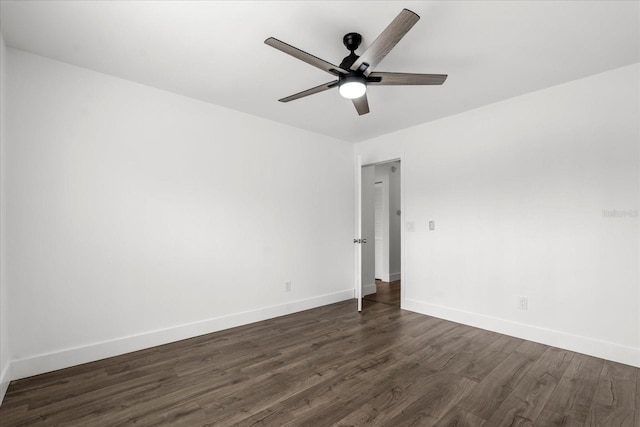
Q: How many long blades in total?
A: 5